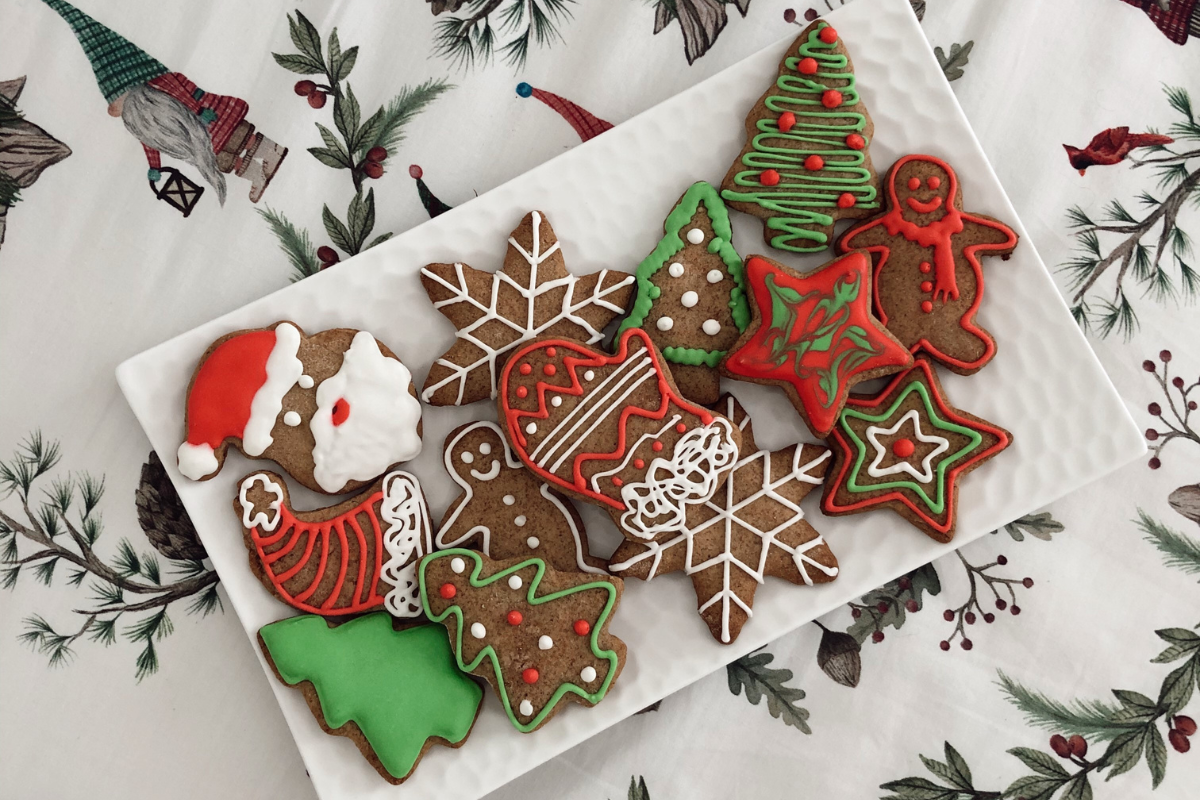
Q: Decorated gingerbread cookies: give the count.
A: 13